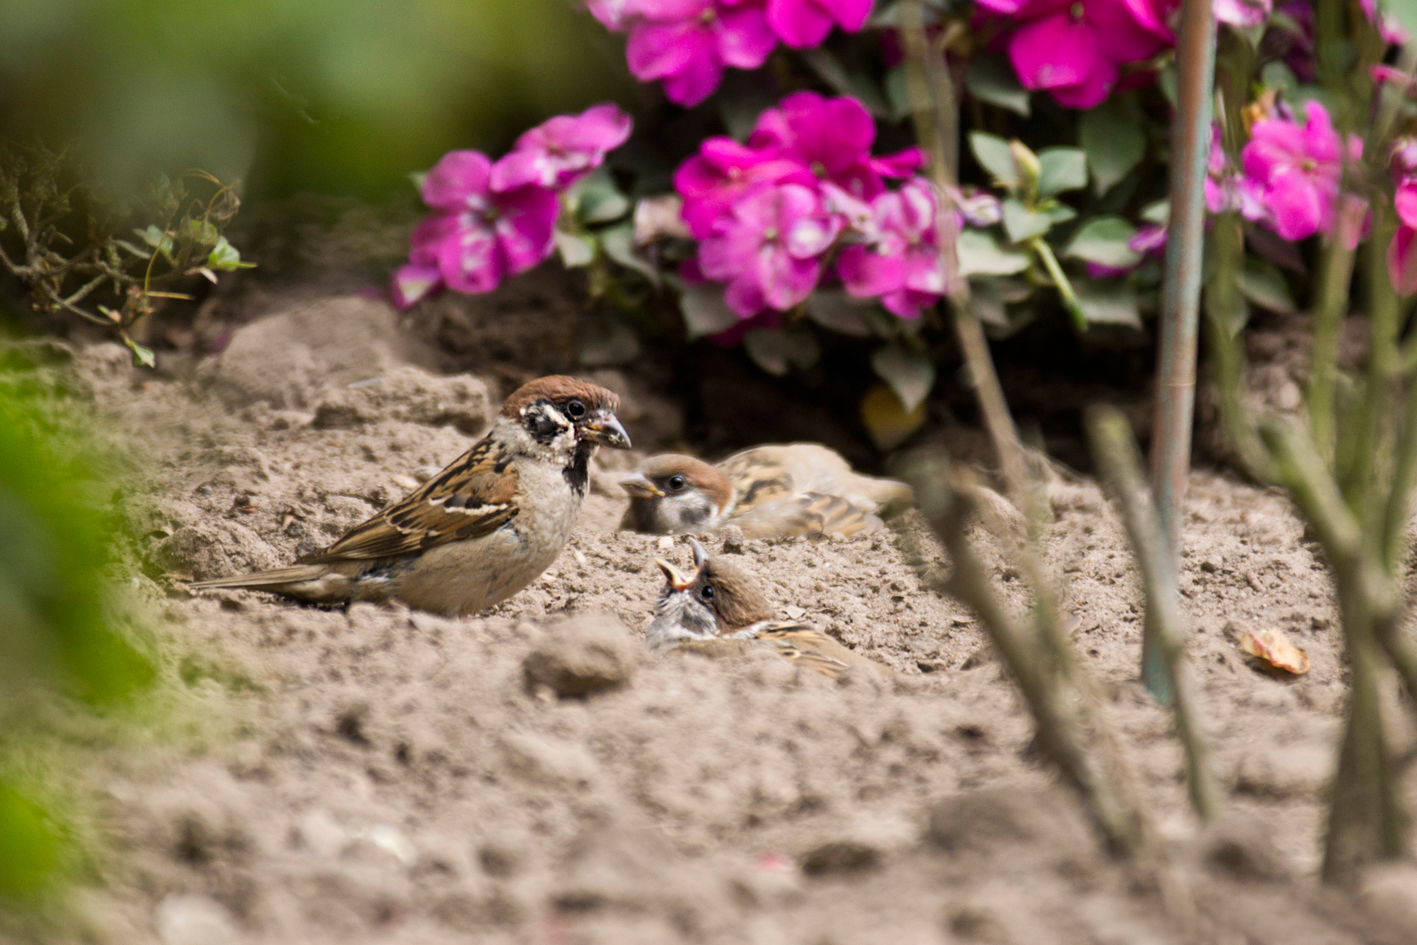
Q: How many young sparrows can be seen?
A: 2